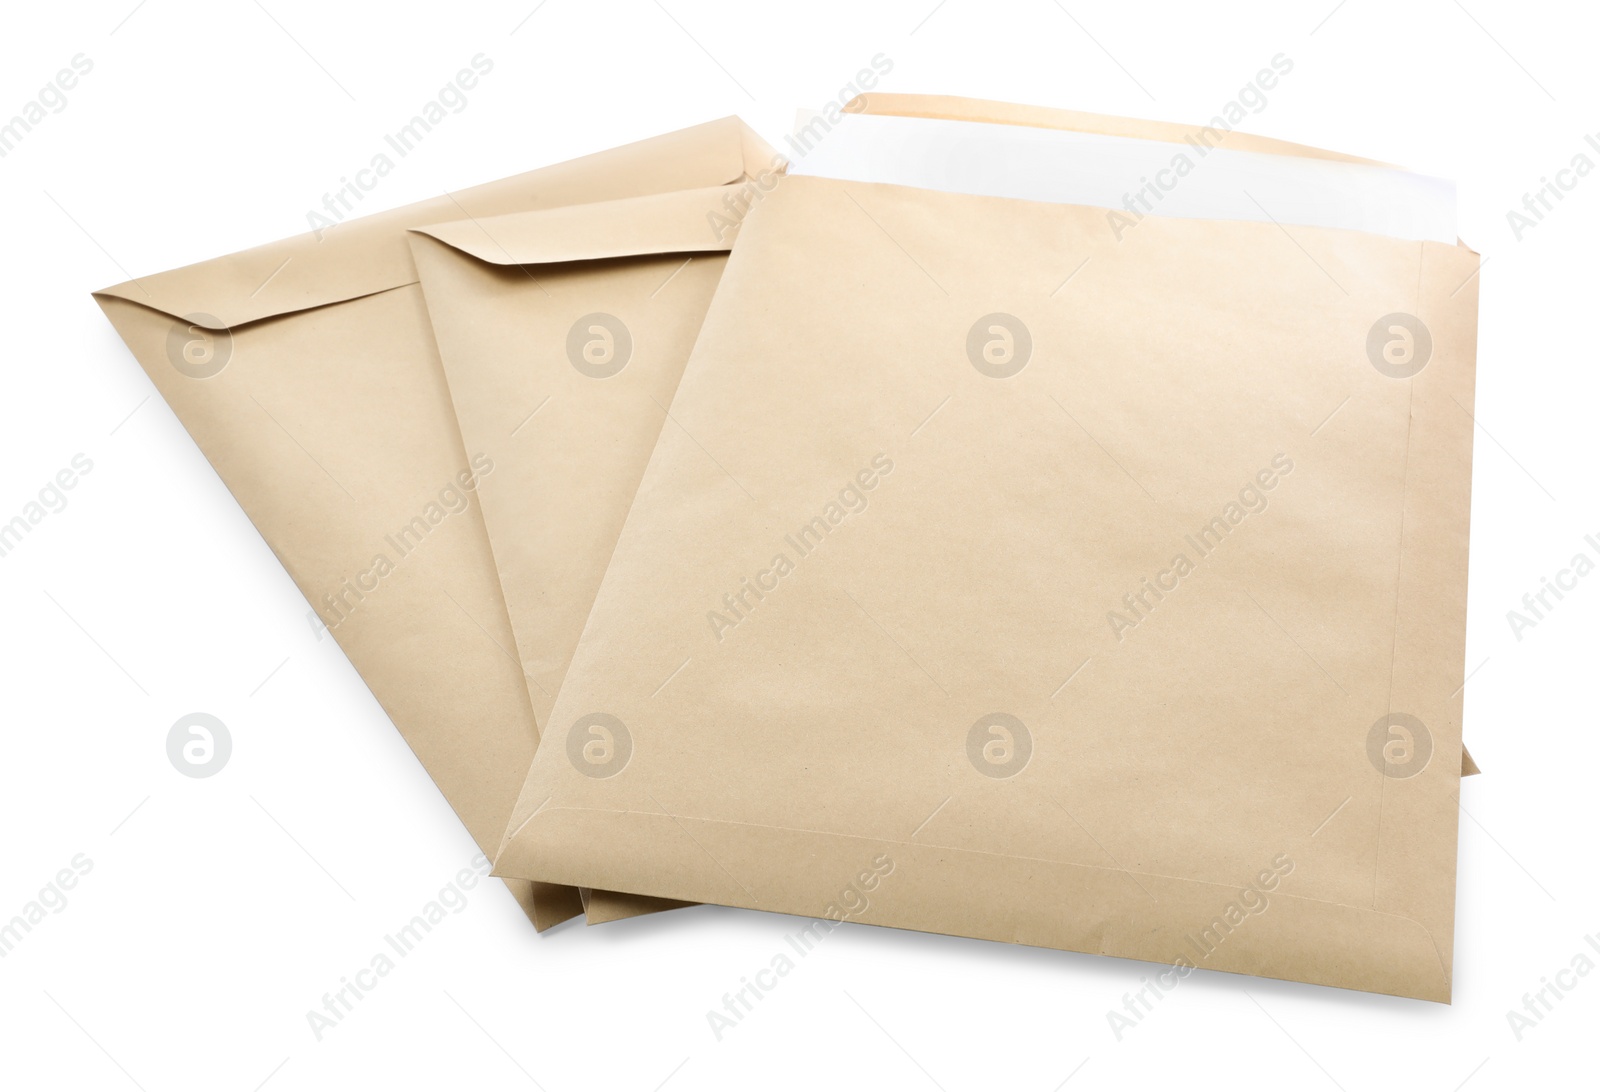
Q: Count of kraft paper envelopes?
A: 3